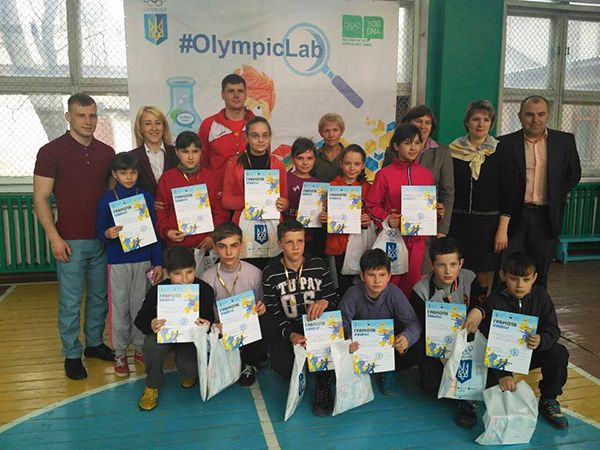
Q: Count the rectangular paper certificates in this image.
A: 12